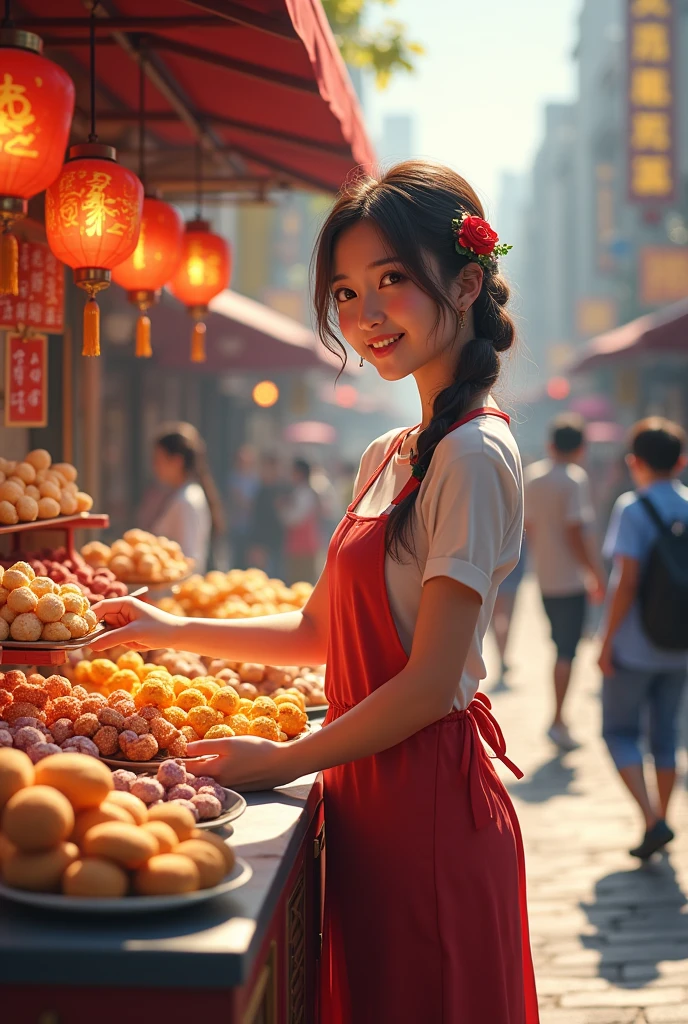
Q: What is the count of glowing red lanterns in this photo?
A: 4